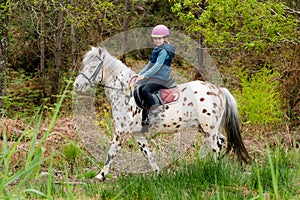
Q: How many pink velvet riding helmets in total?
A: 1